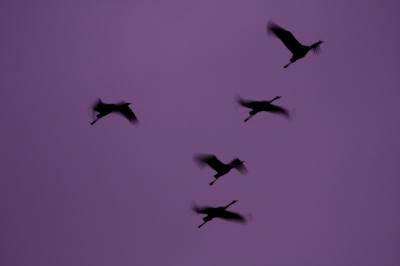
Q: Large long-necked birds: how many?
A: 5